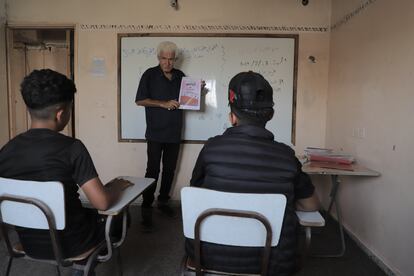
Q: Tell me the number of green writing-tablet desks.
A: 0